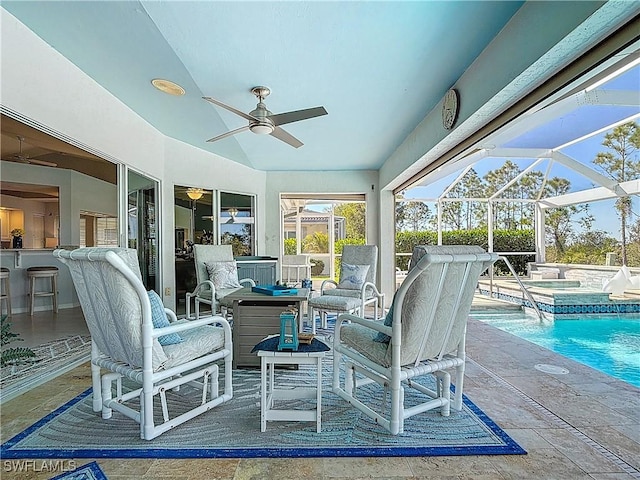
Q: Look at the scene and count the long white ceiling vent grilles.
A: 0